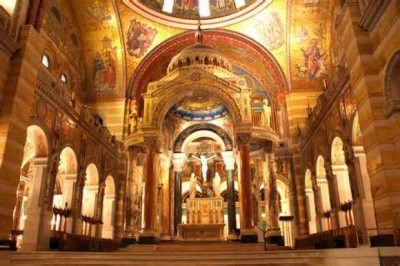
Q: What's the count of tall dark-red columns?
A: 2